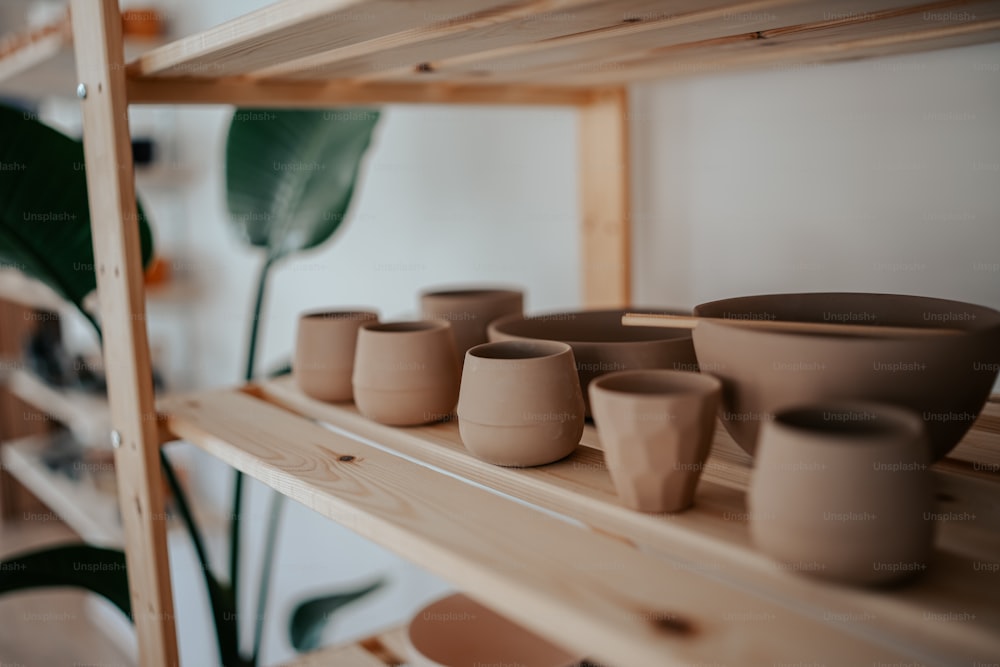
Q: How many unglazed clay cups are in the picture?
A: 6